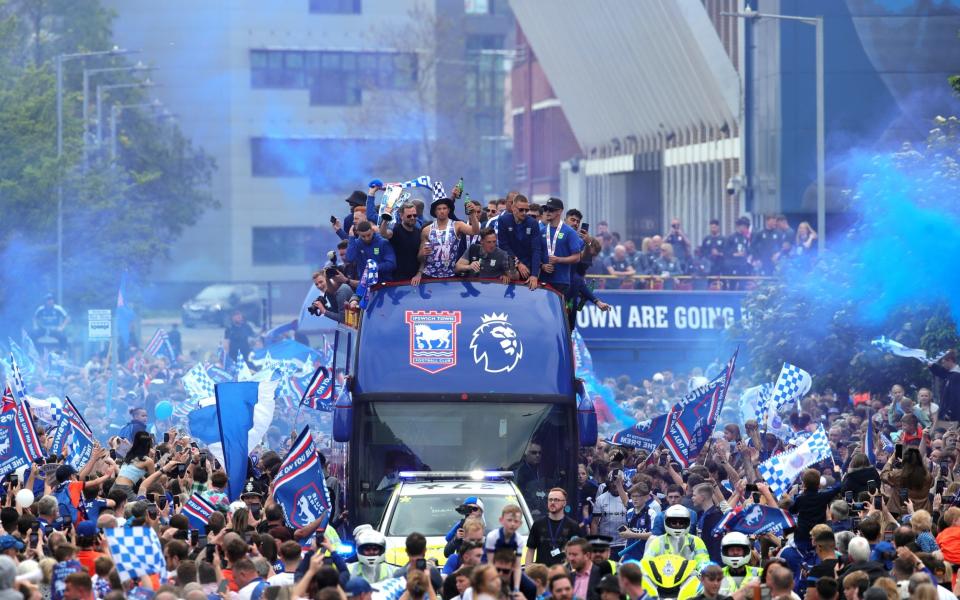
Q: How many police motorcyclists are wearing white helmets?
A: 3